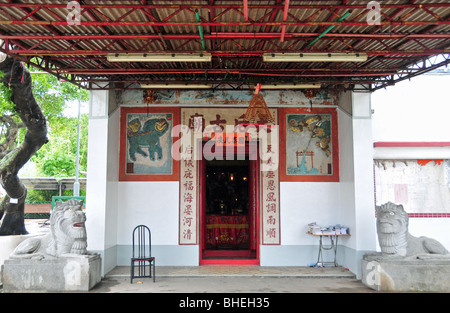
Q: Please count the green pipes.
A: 2